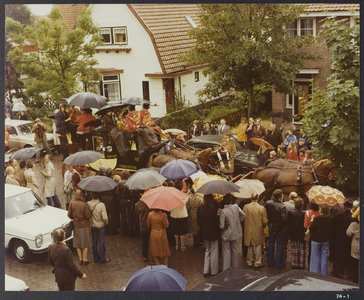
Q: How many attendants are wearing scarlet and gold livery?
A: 2